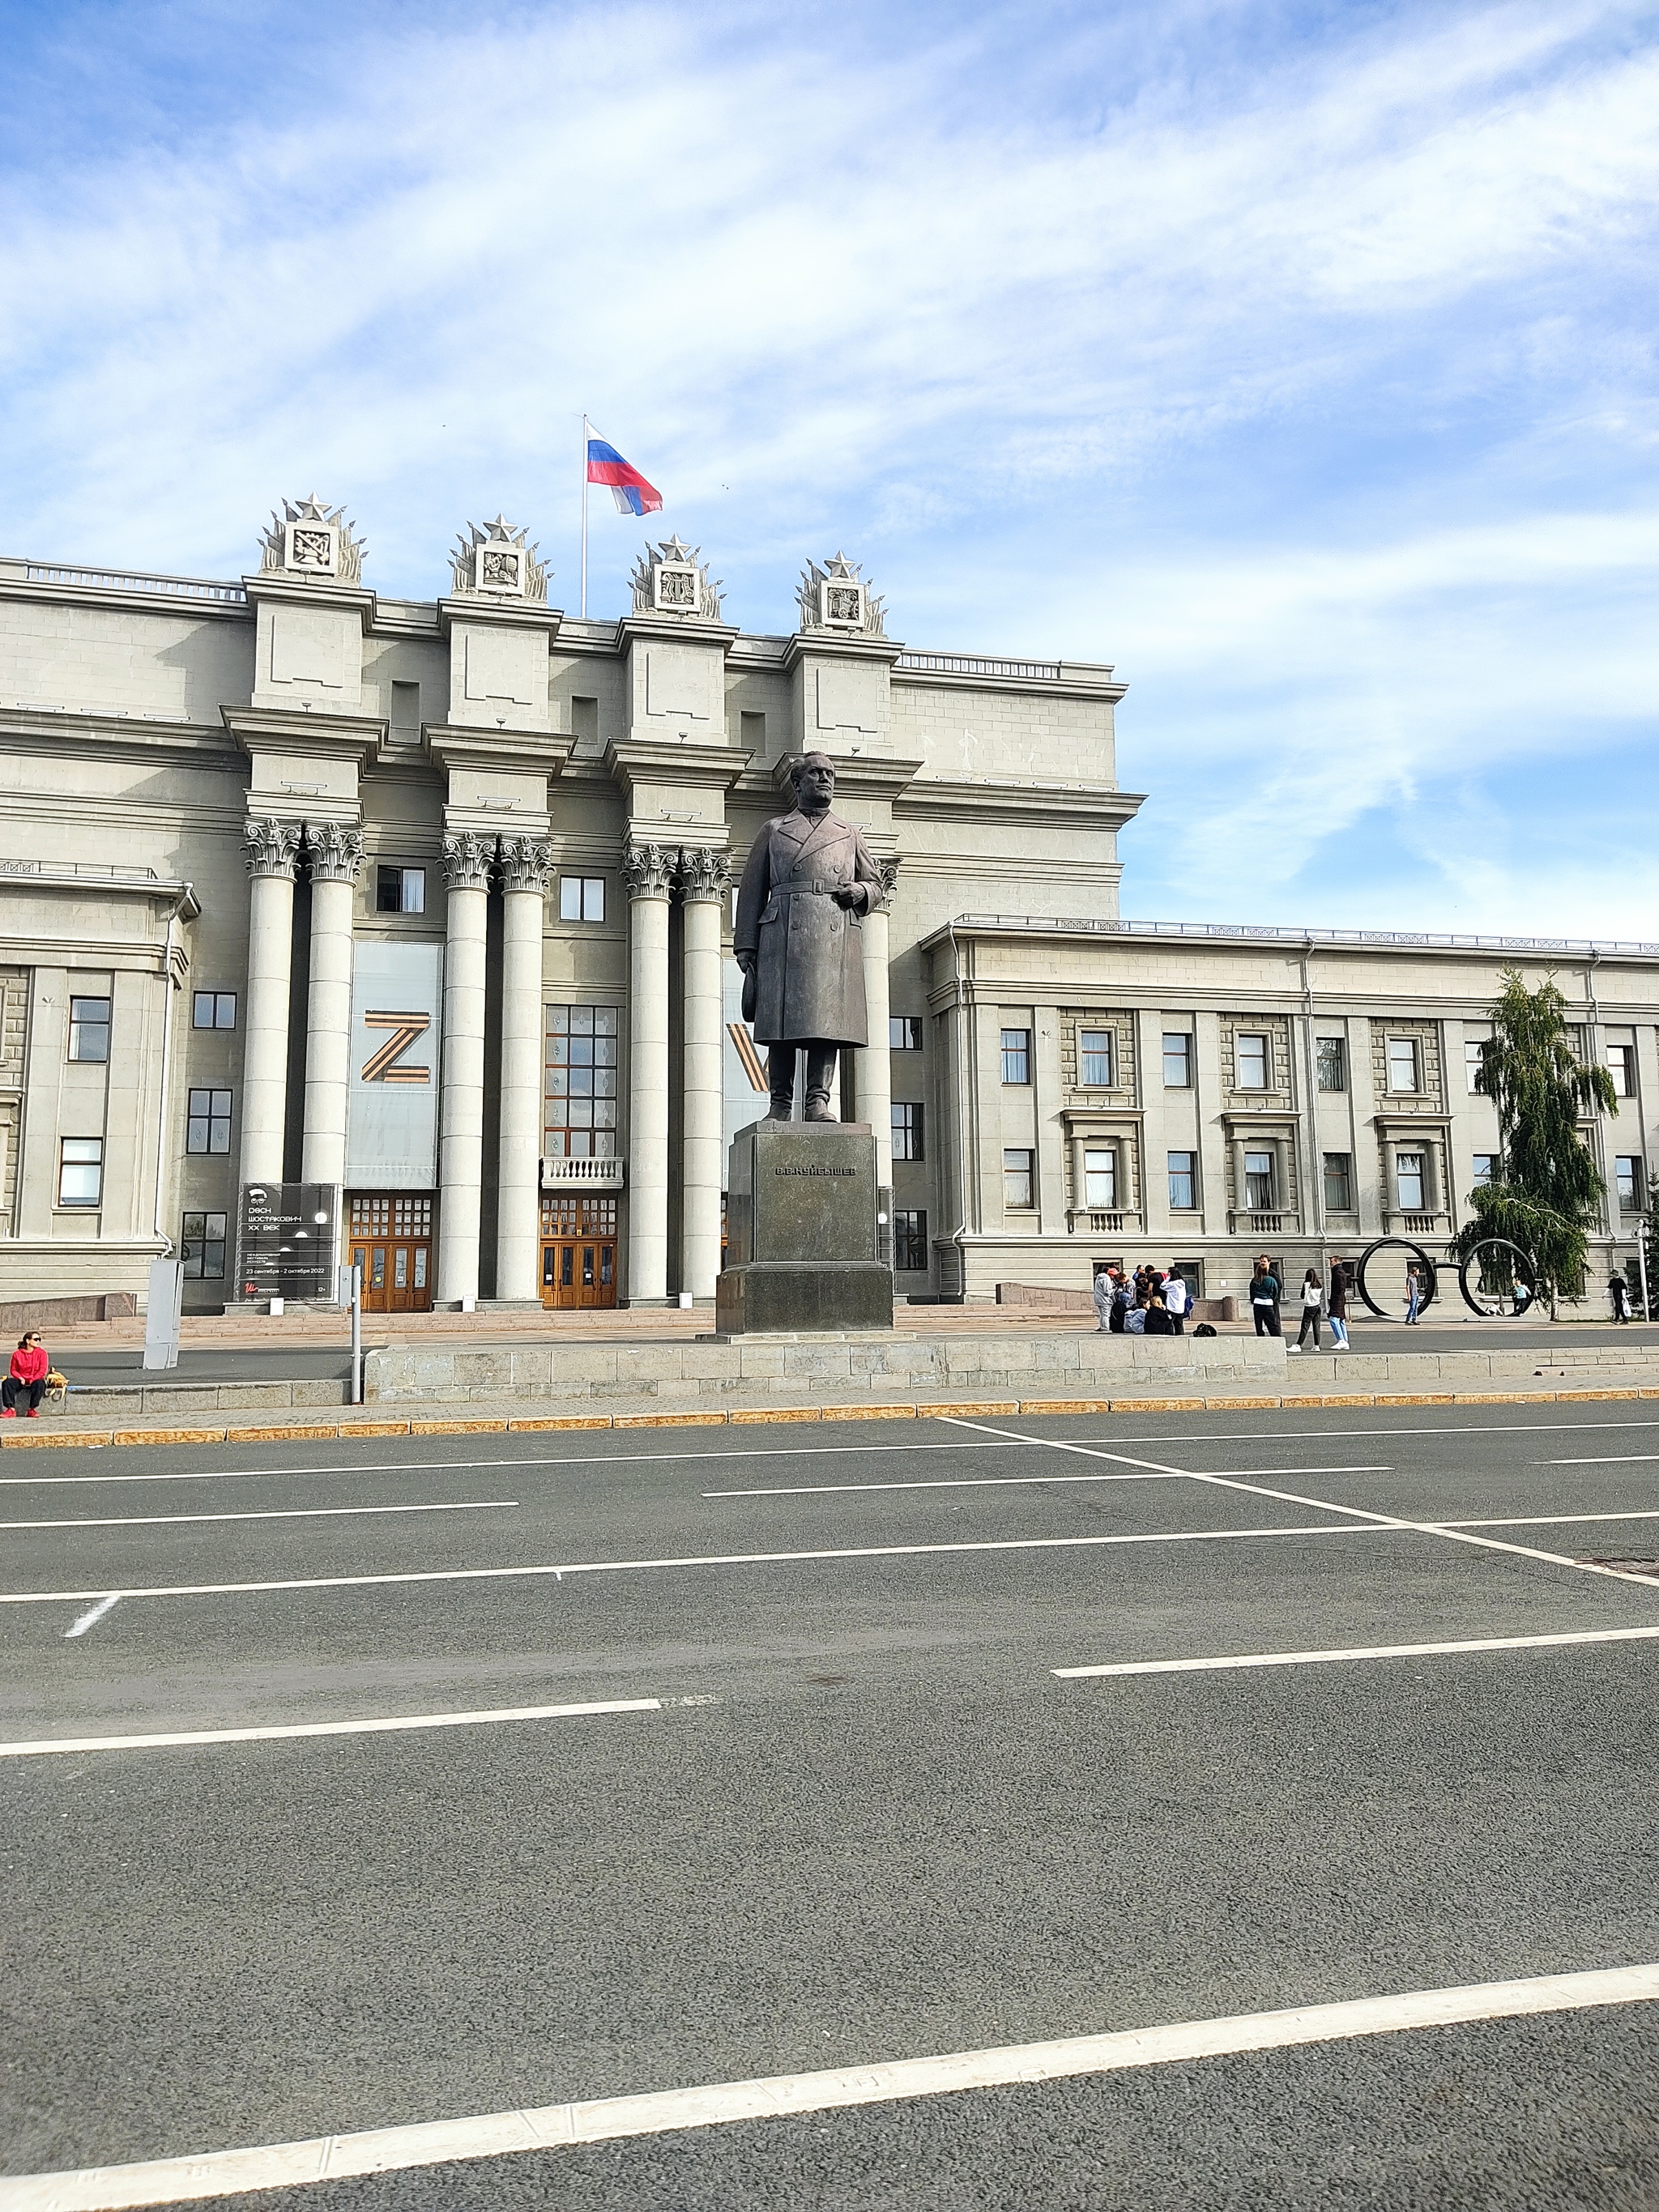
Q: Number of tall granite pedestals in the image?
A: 1